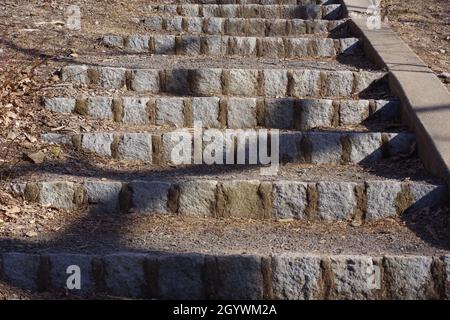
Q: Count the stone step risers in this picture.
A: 9